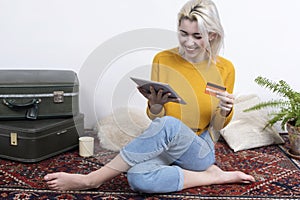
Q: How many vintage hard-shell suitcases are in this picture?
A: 2